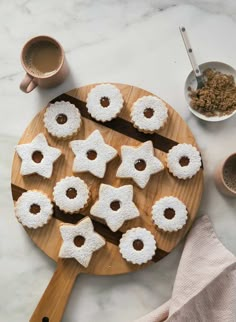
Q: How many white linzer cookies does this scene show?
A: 13